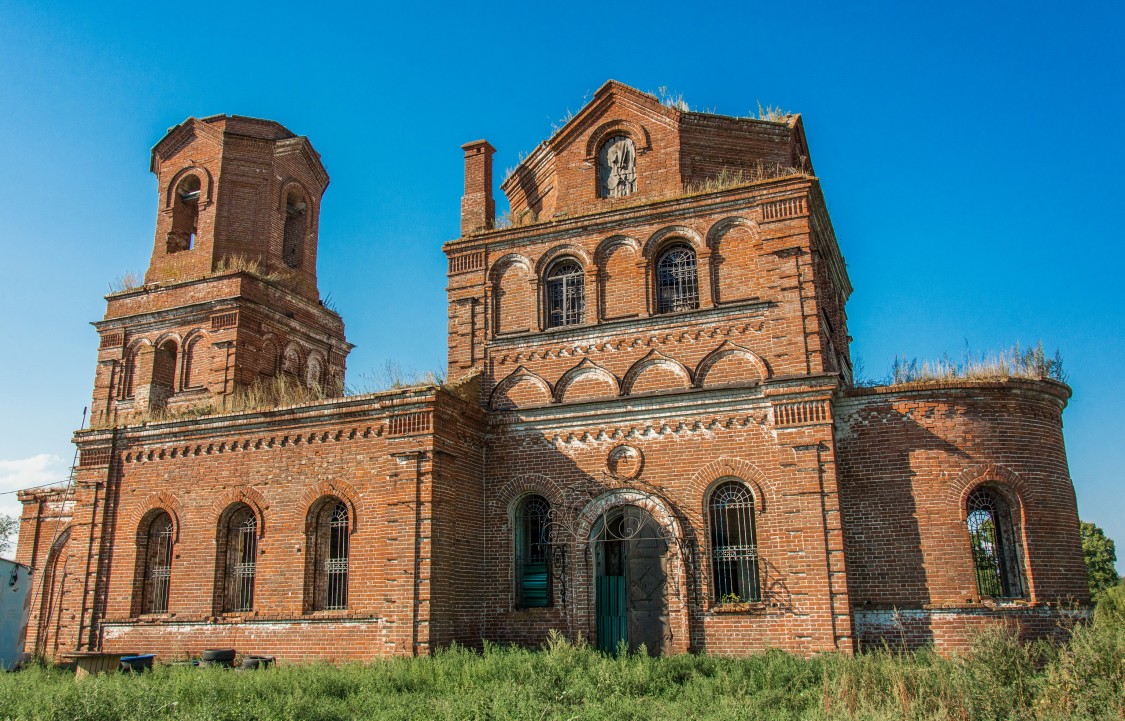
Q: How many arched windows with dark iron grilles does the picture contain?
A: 8